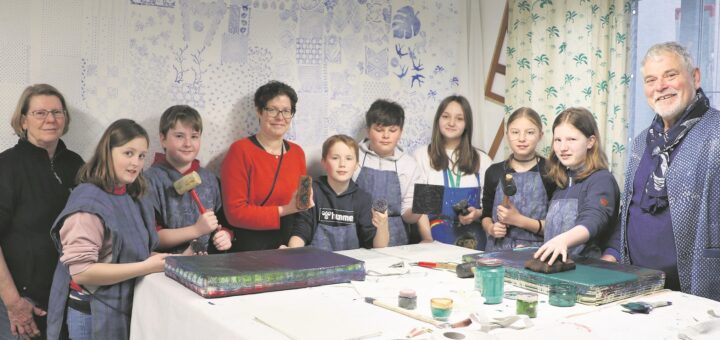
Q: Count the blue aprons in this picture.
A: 7